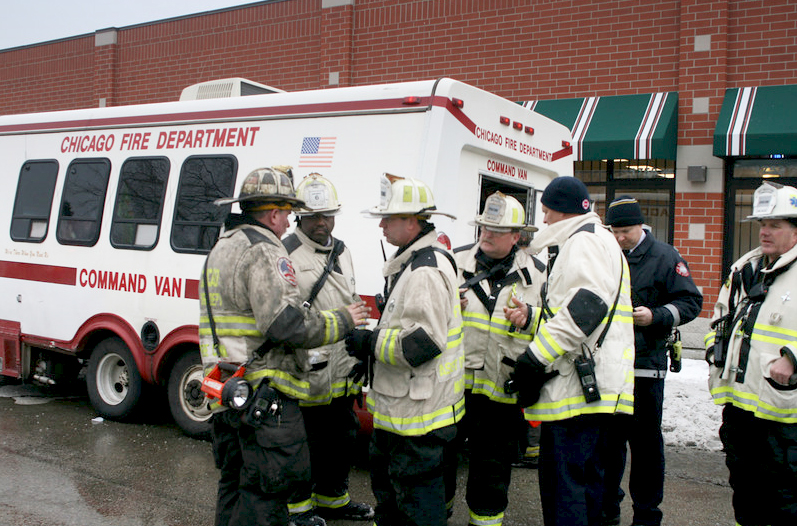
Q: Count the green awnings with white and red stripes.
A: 2